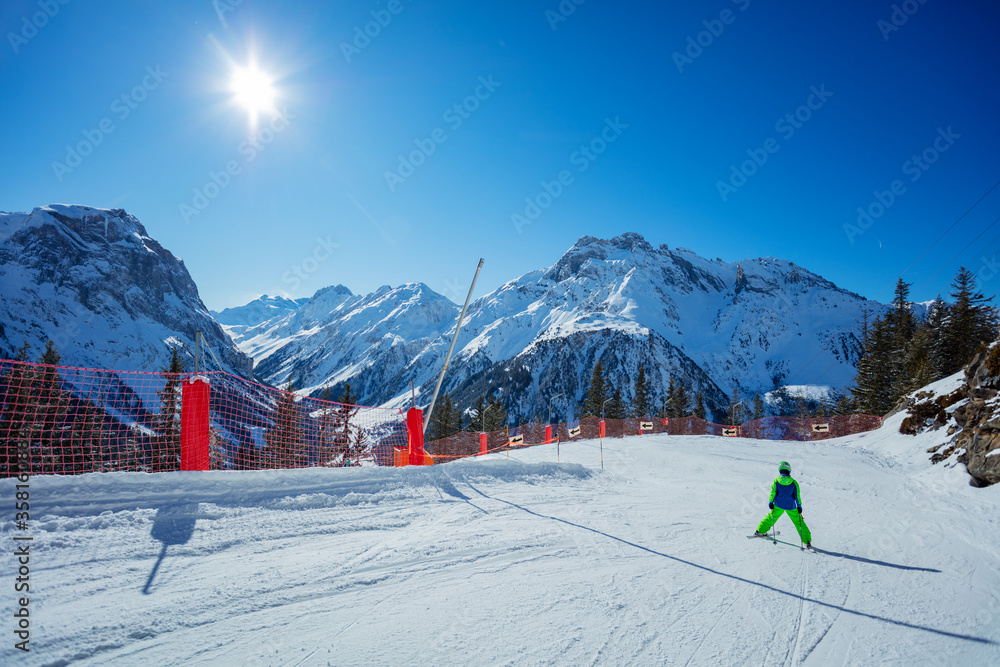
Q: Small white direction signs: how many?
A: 5